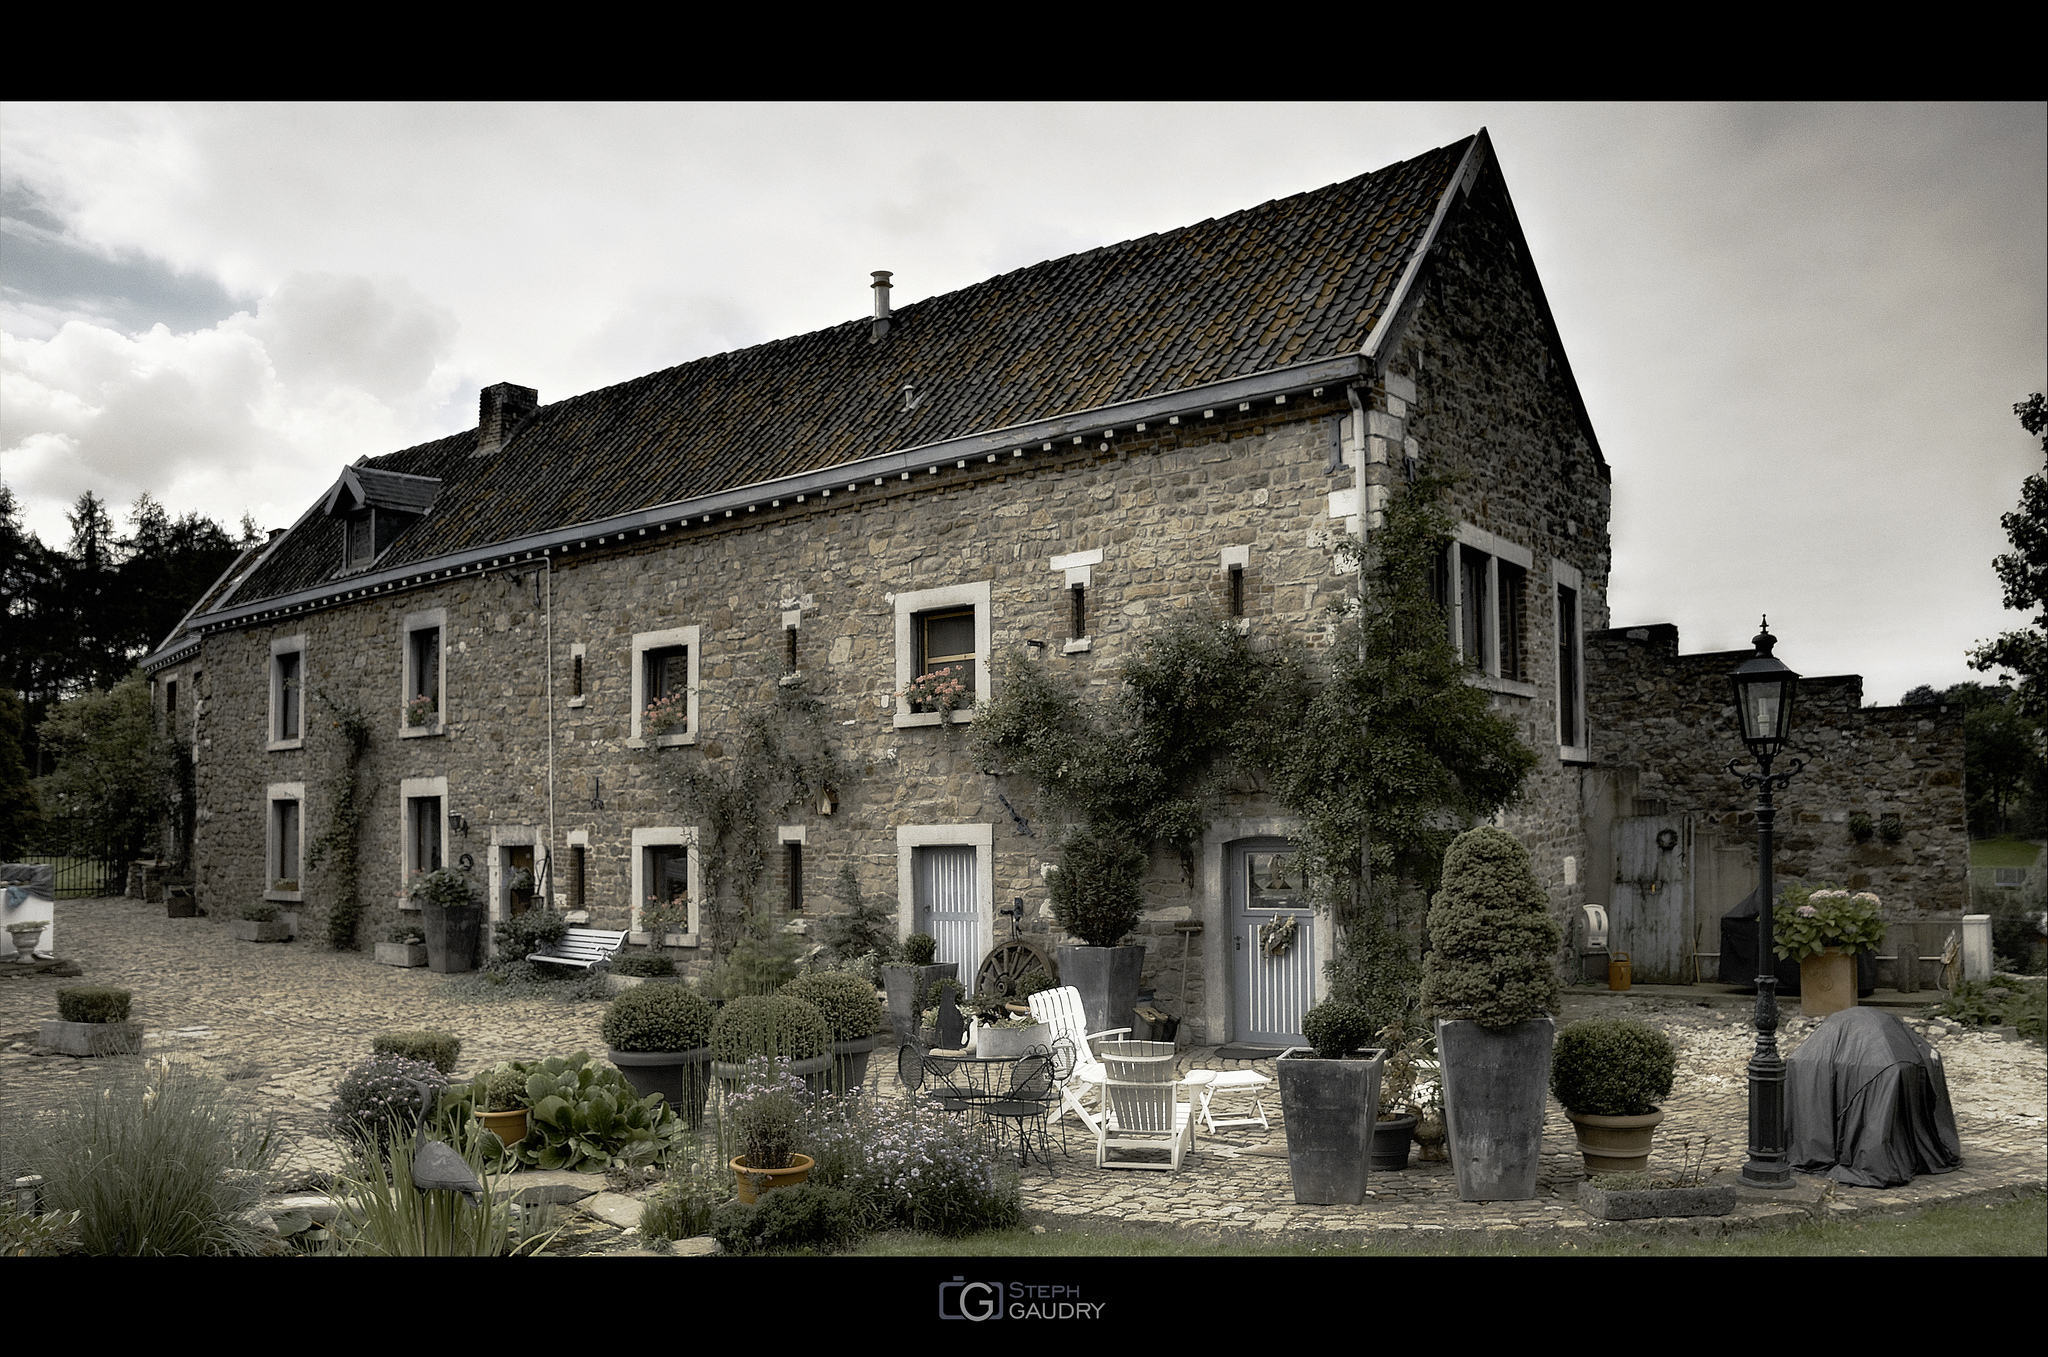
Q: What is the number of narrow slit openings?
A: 6